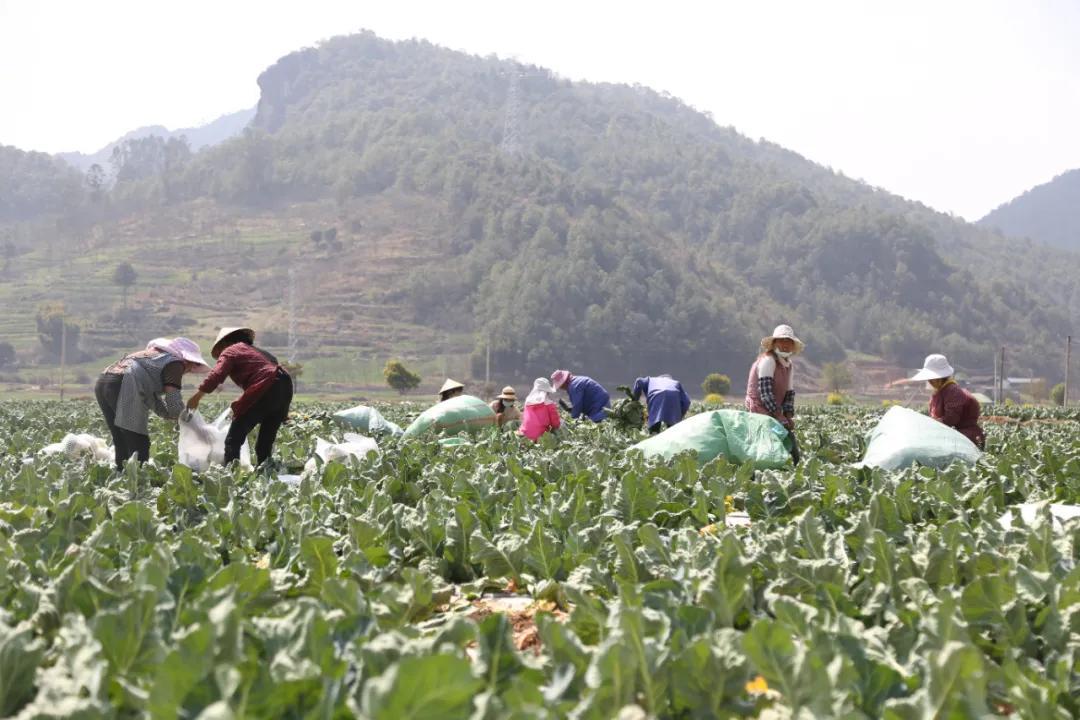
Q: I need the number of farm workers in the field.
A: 9